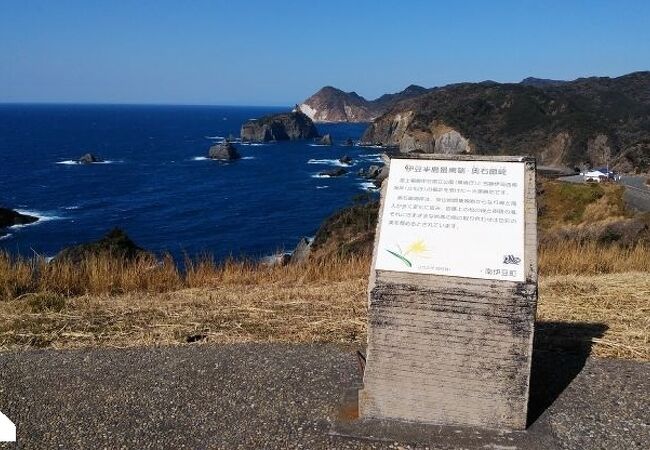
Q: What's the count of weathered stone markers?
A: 1